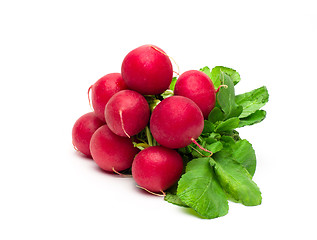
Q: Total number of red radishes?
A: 8